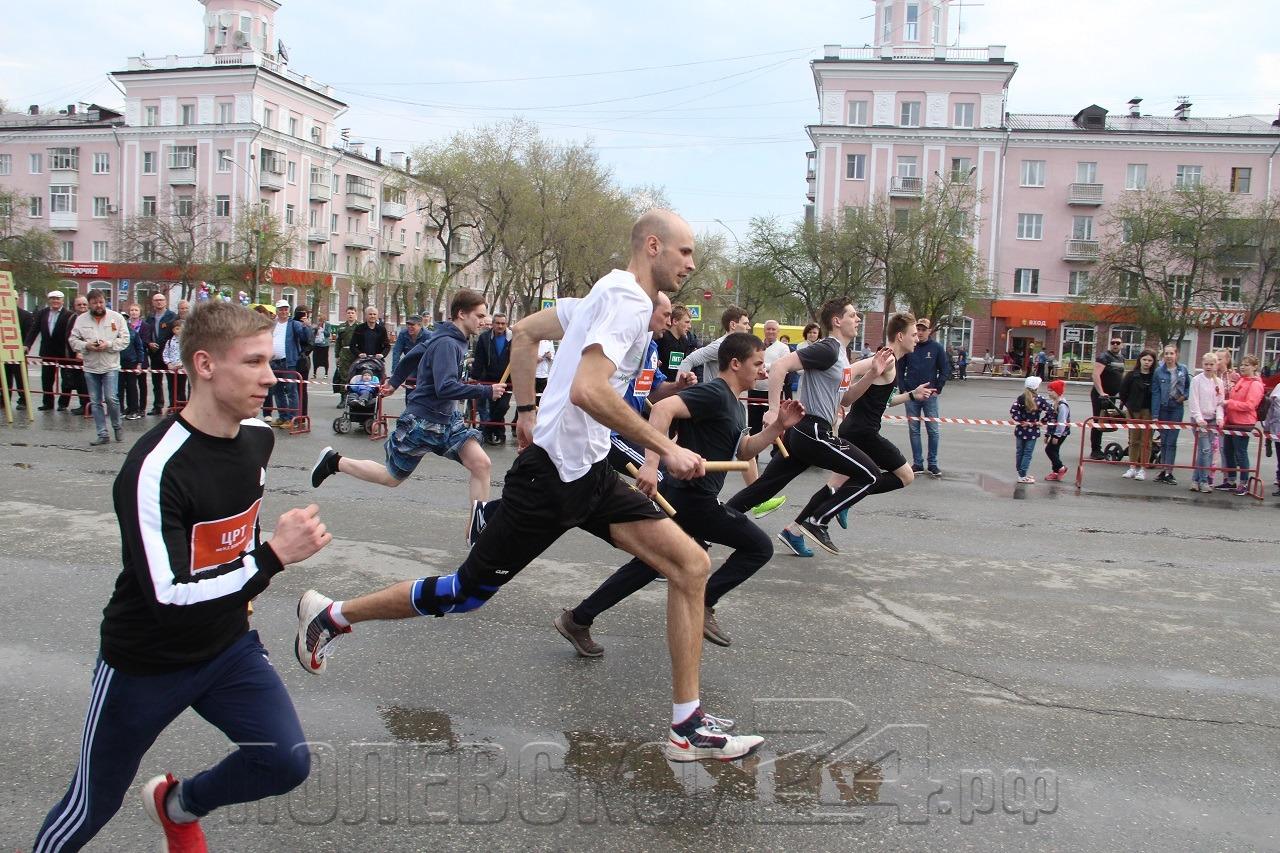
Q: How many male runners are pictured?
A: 9